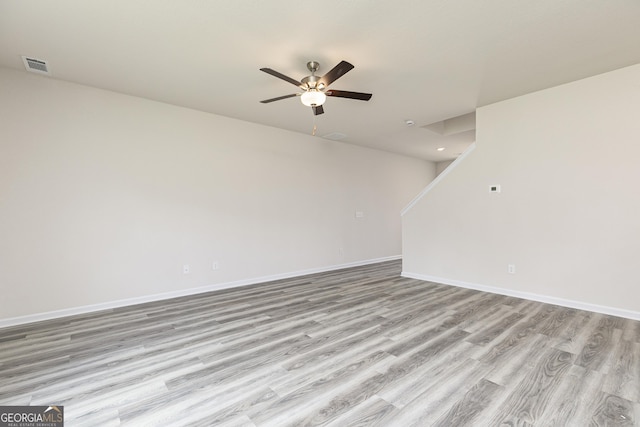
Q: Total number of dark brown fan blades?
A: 5